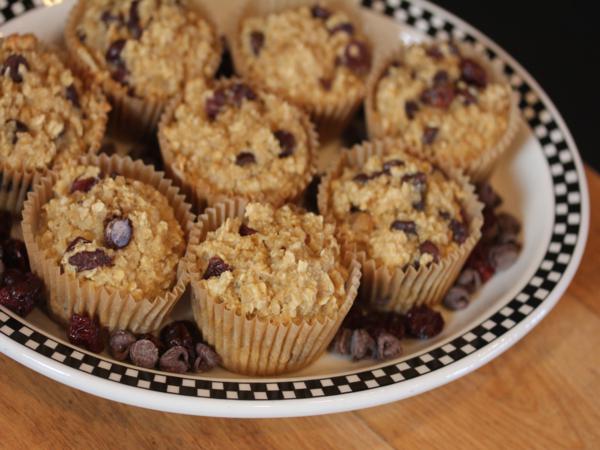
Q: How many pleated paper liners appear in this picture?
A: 8